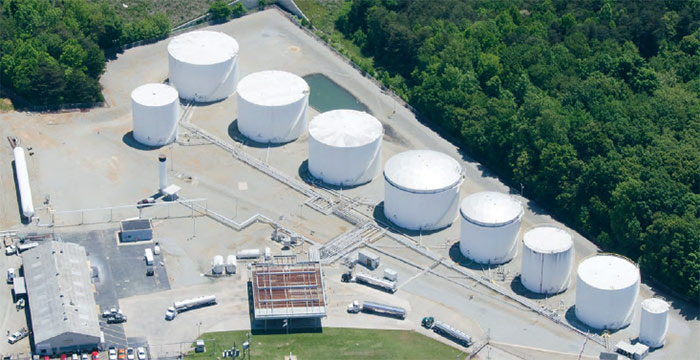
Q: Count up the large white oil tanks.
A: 9